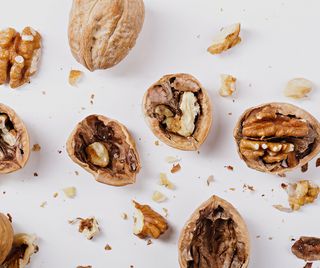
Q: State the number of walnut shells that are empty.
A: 1